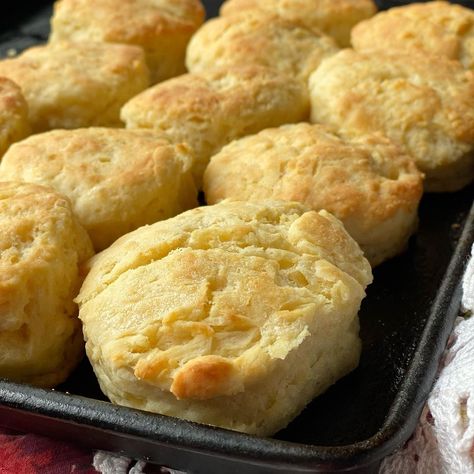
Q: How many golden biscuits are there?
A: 12